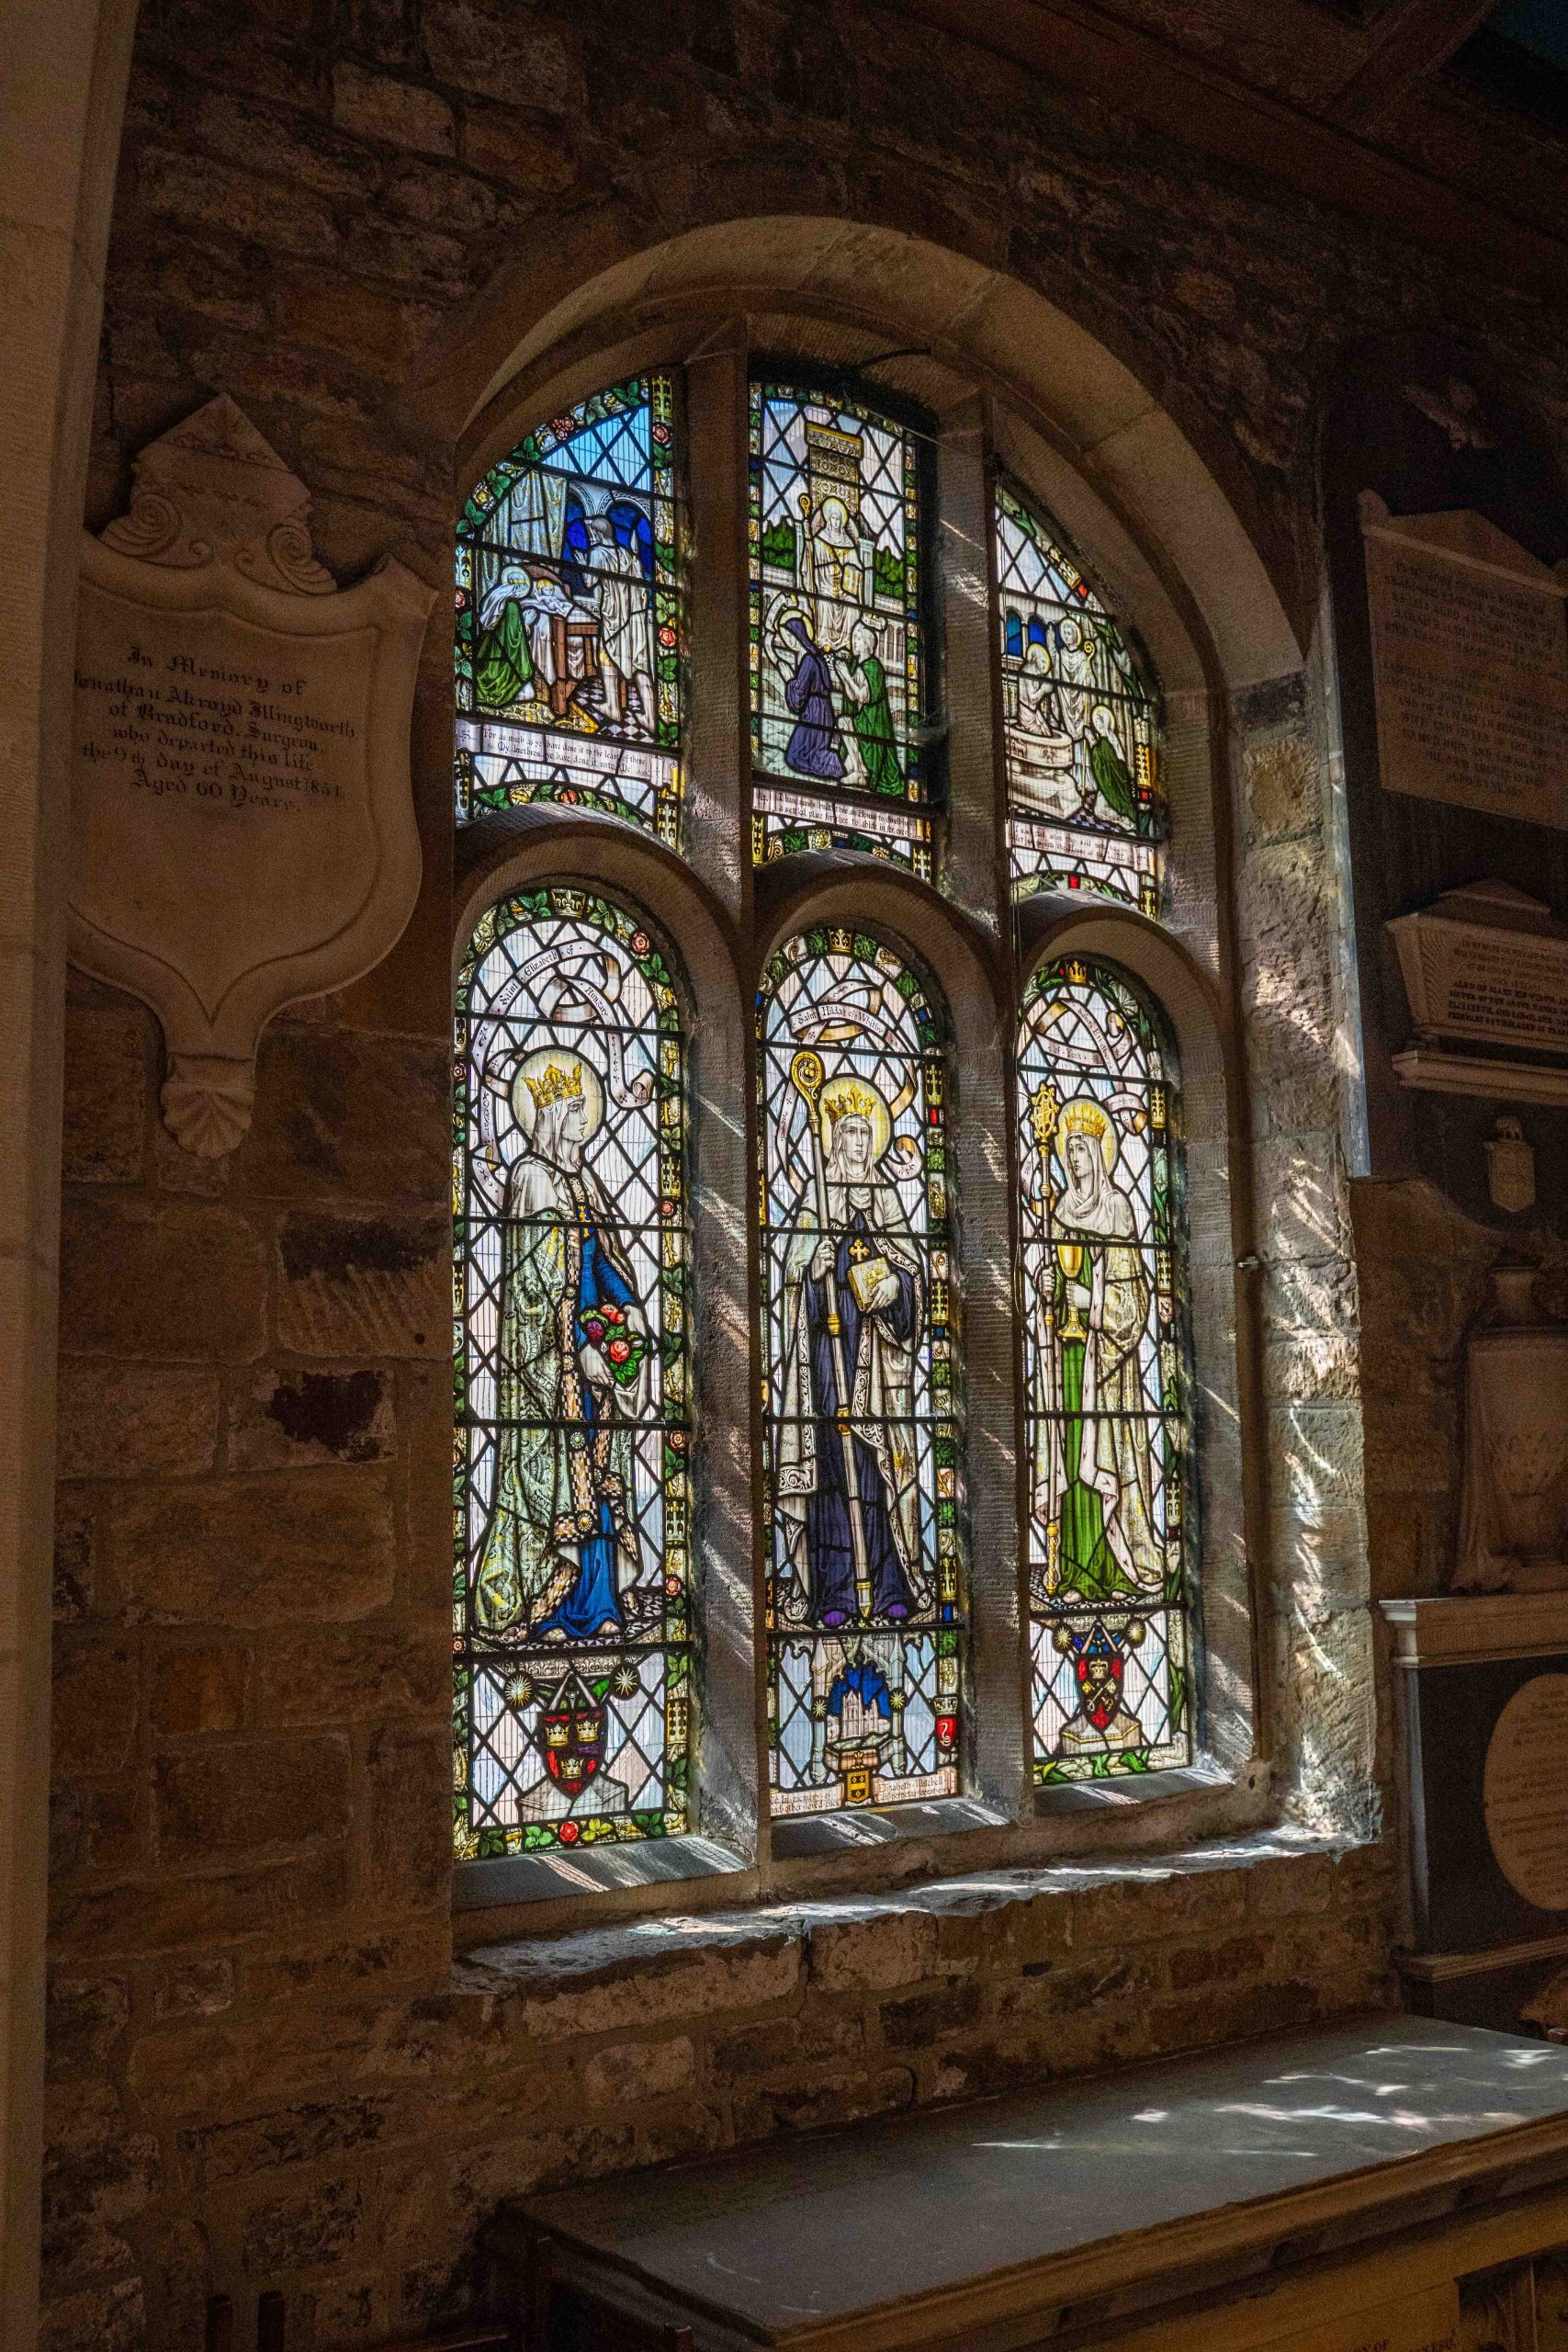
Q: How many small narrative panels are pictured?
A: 3